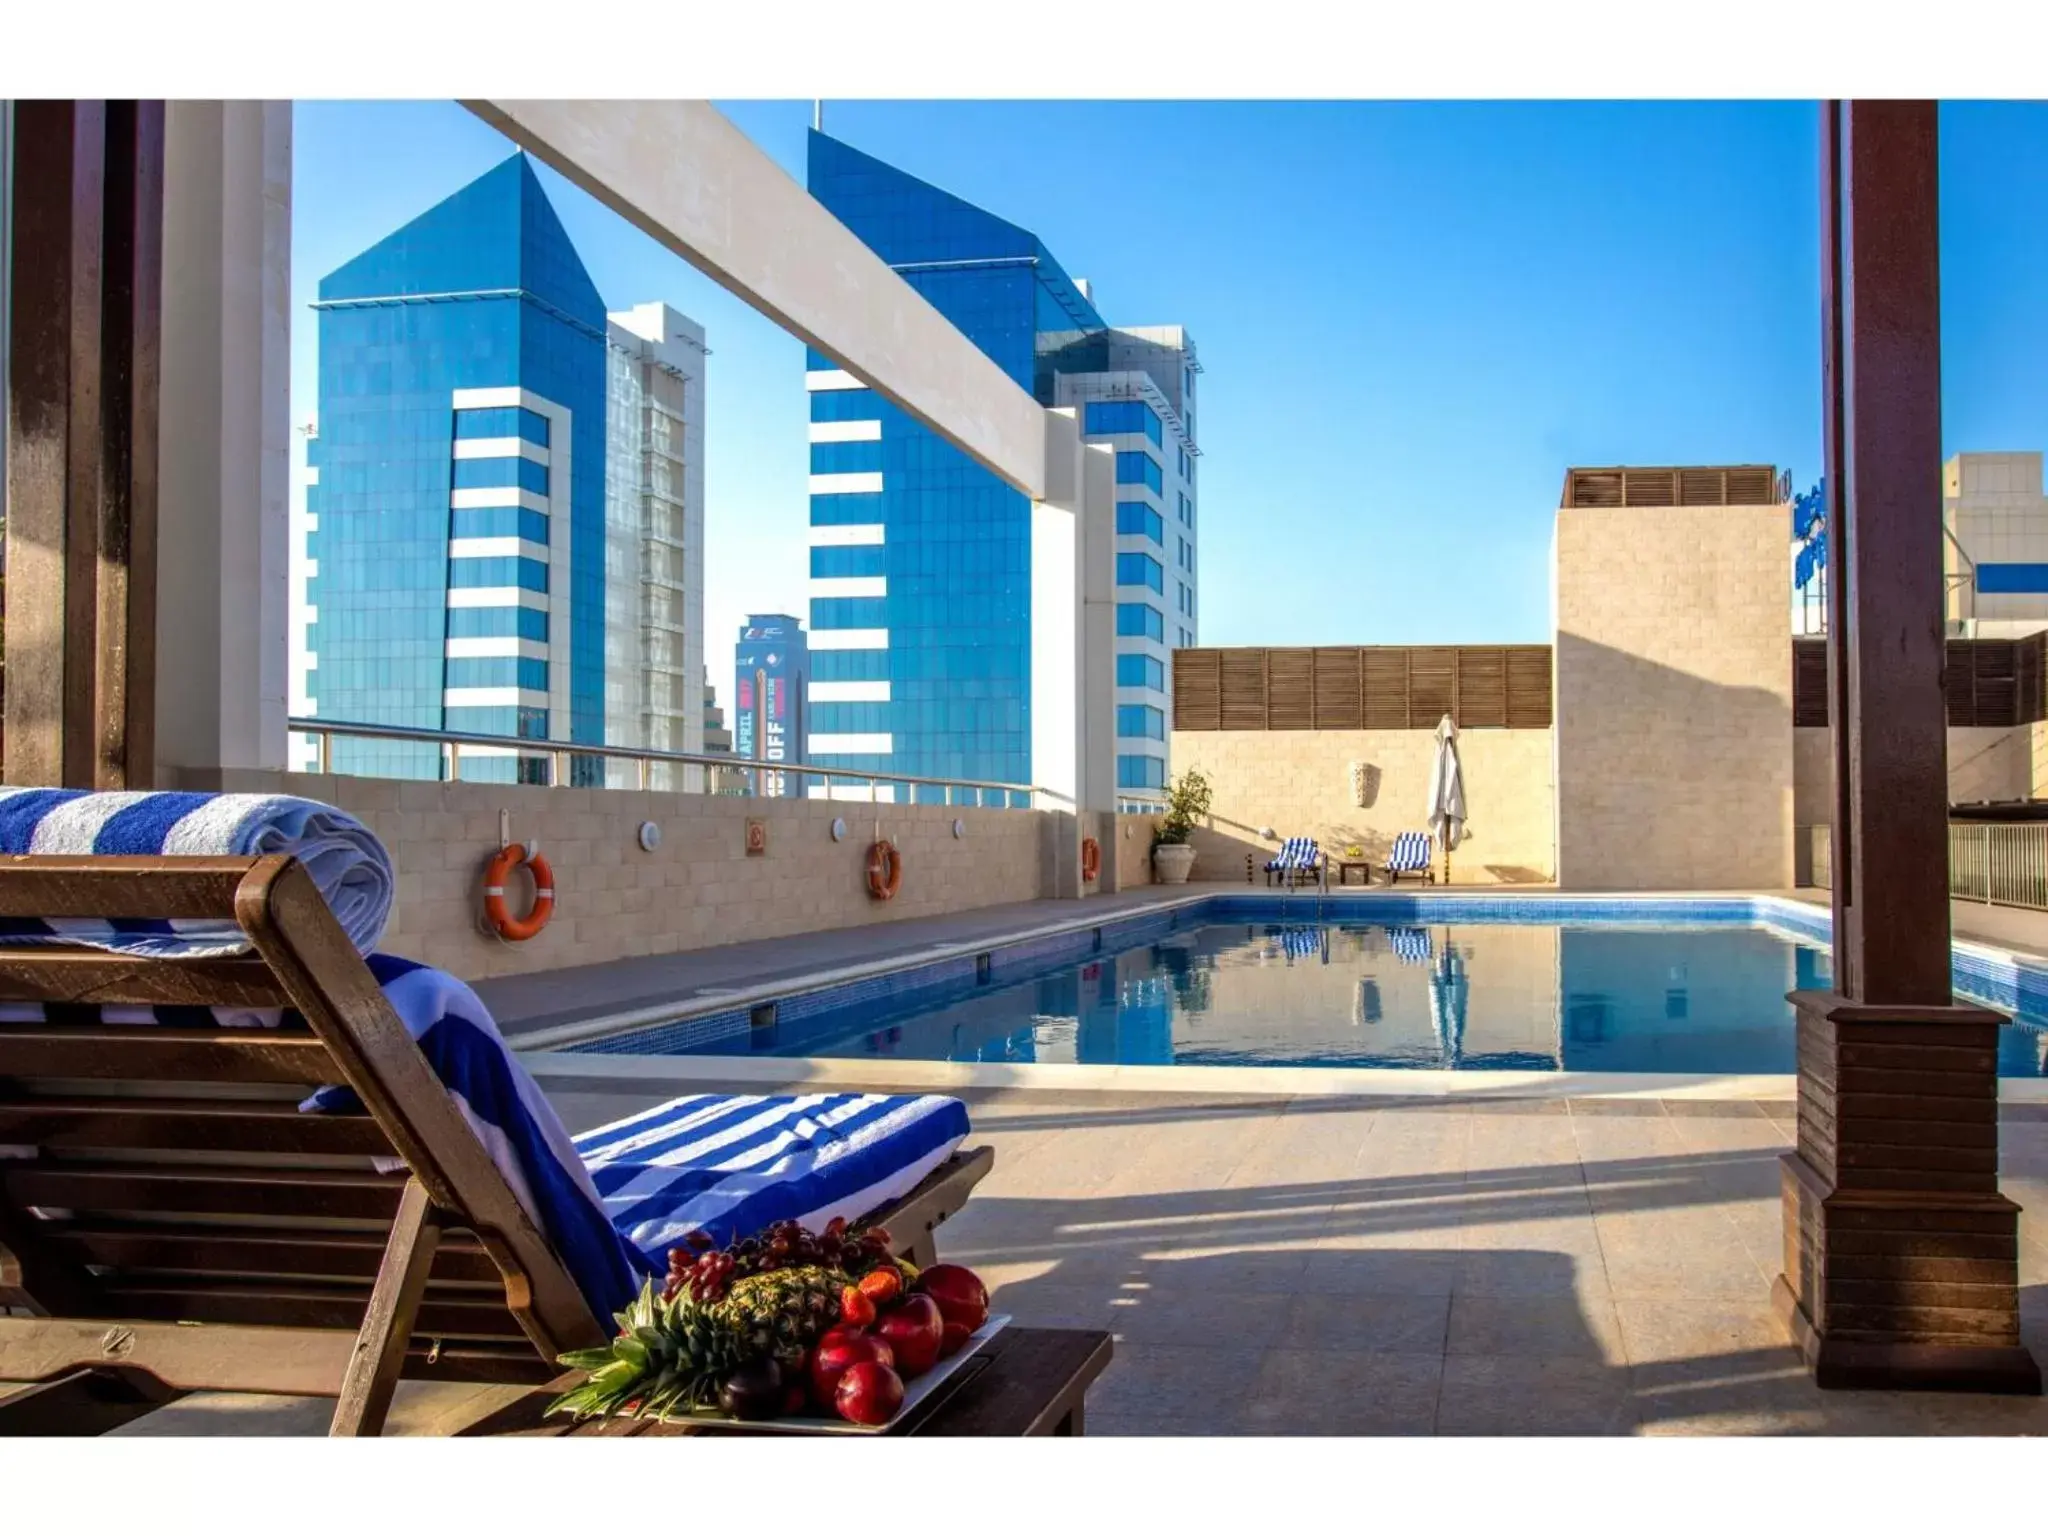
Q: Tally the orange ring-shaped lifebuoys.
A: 3